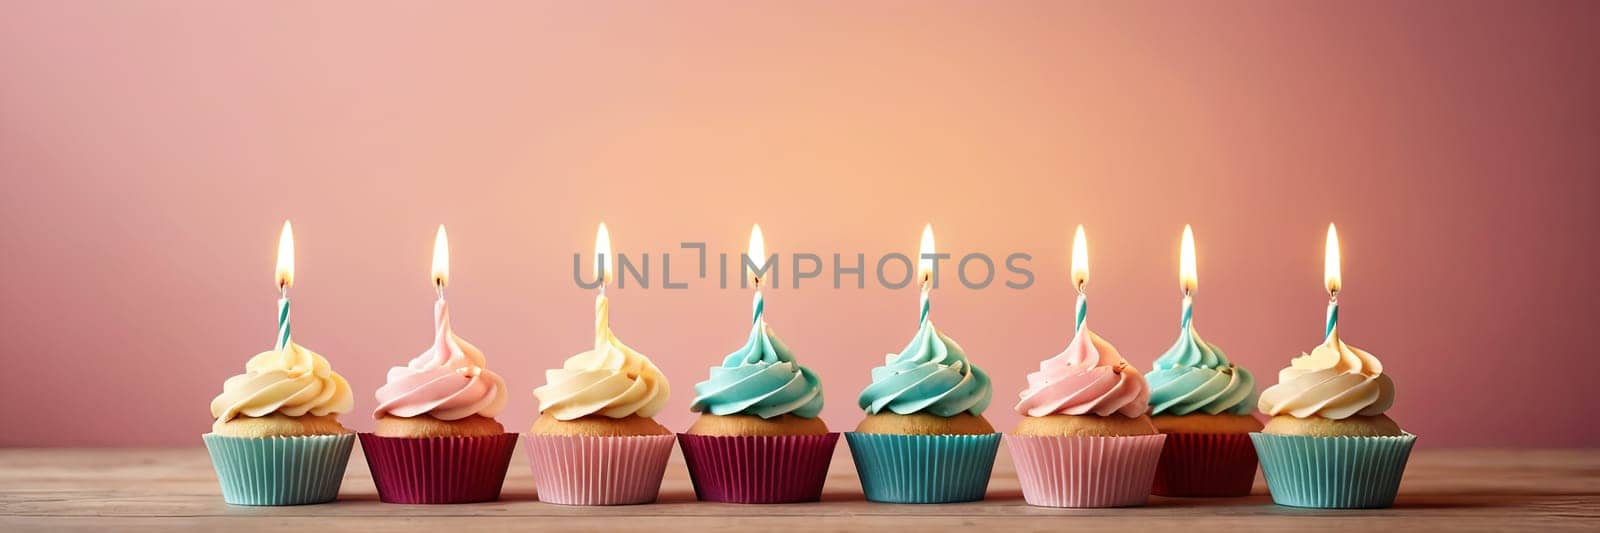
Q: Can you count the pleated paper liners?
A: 8